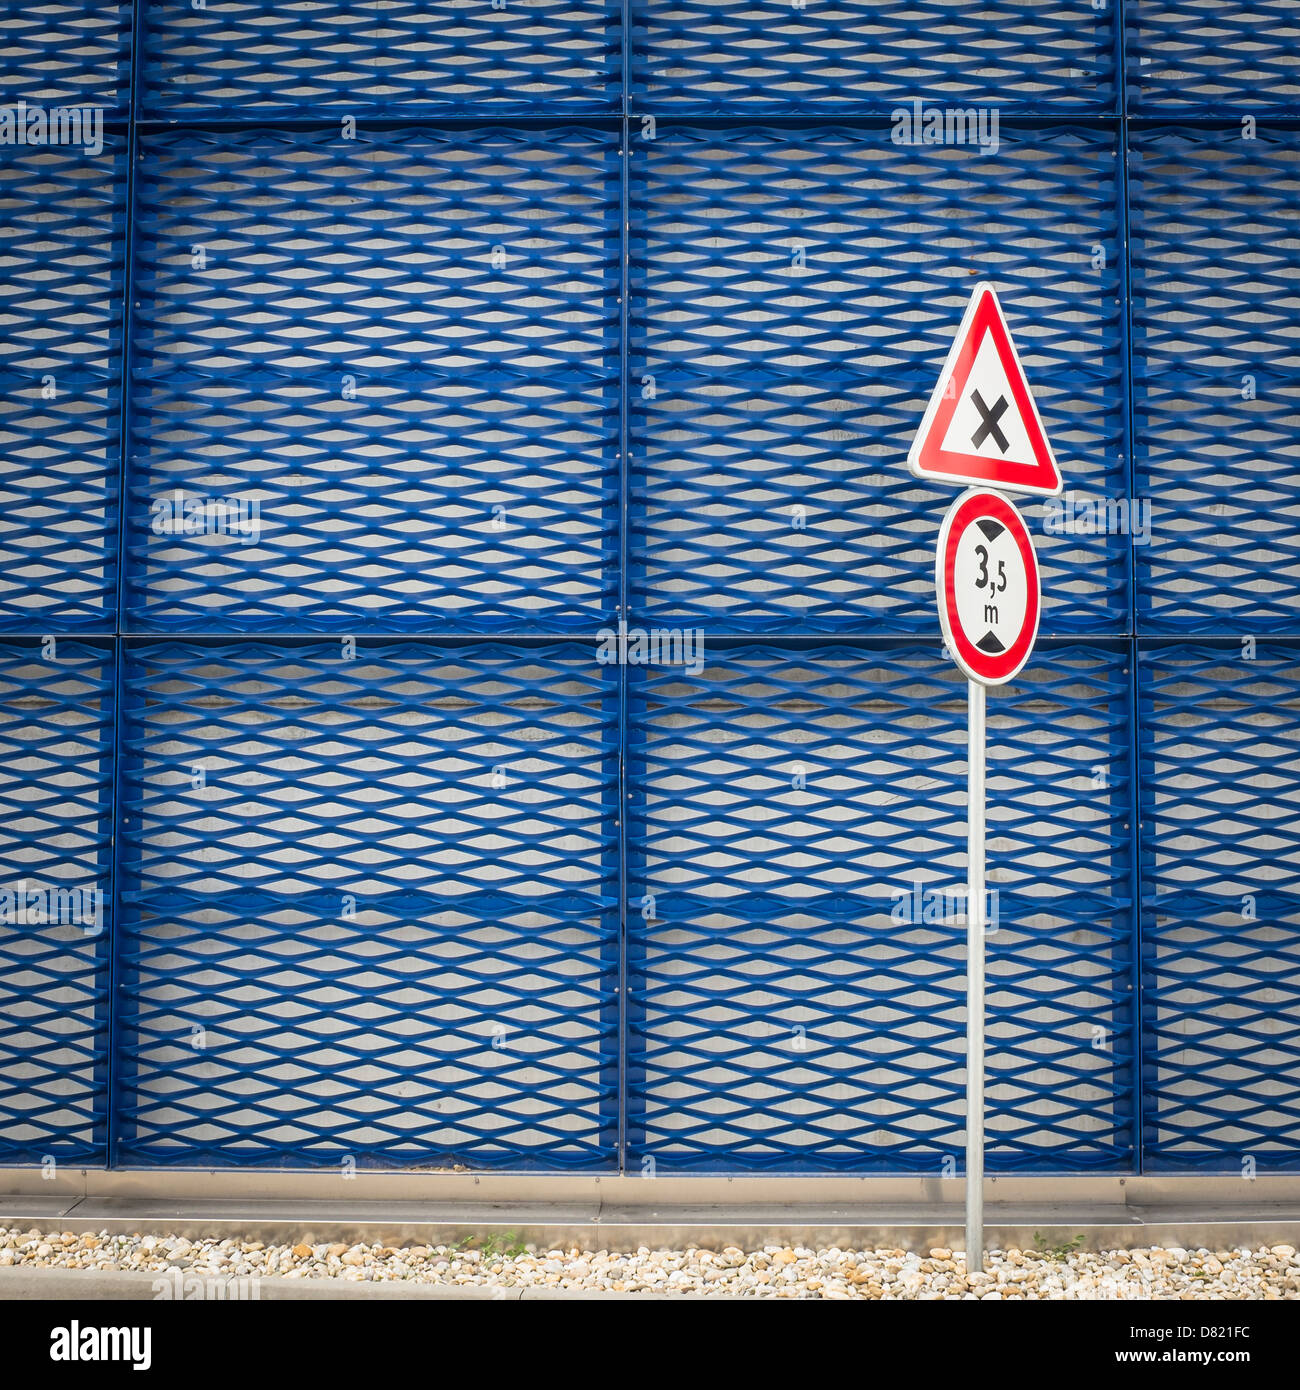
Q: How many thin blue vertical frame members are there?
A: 3